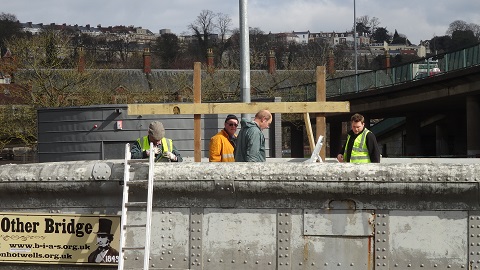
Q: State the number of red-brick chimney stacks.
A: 6